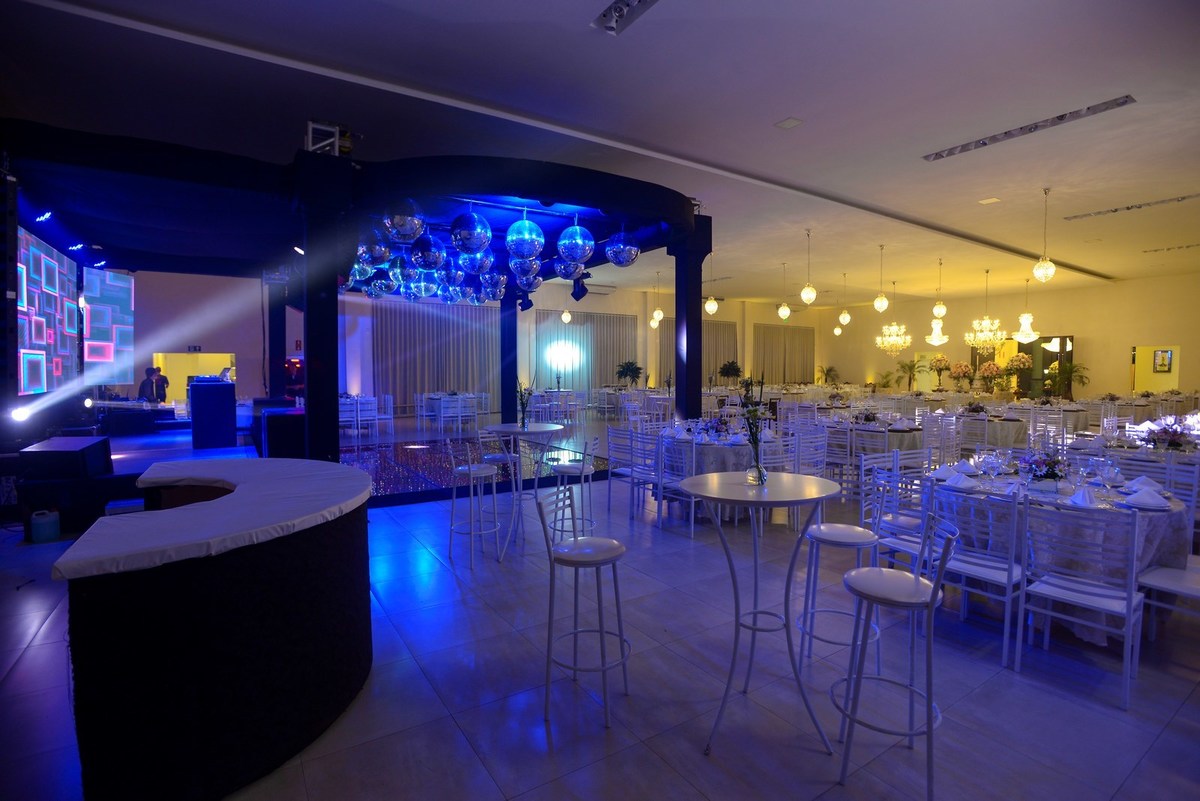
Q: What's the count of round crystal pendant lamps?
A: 11